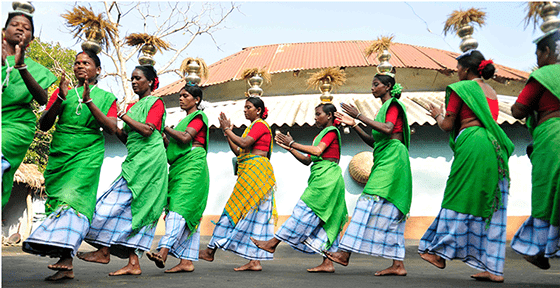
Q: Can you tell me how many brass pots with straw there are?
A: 8